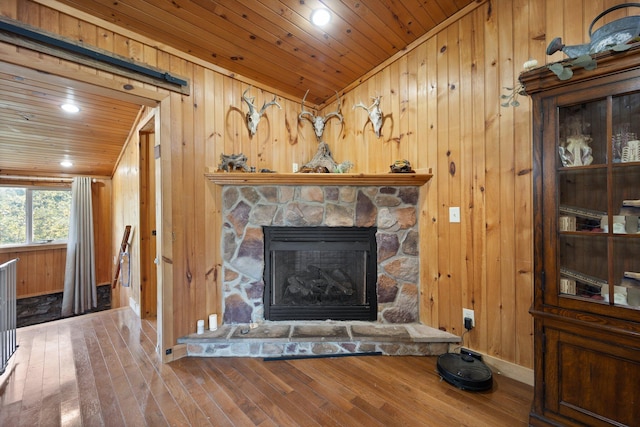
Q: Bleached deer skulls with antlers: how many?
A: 3